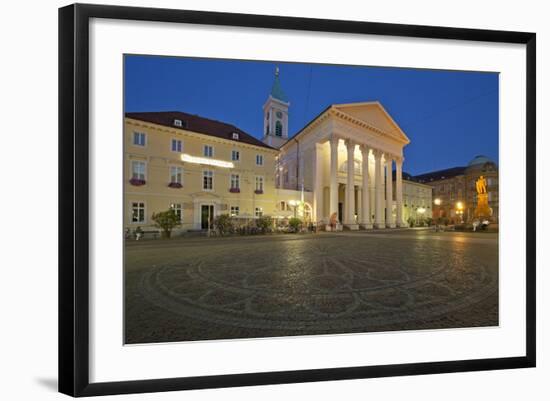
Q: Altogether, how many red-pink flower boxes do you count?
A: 4